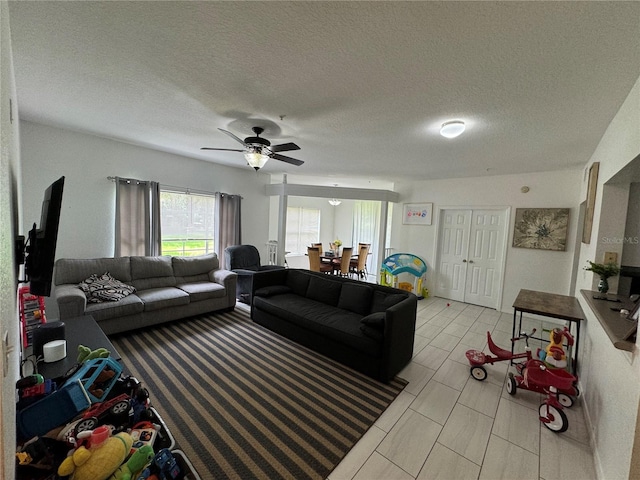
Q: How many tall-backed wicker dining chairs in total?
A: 6